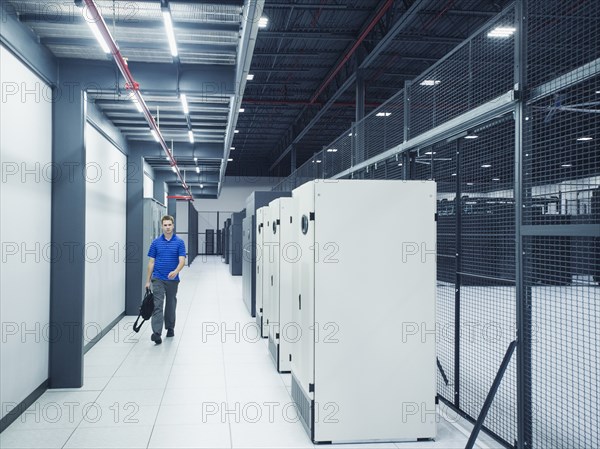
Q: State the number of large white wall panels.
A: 2